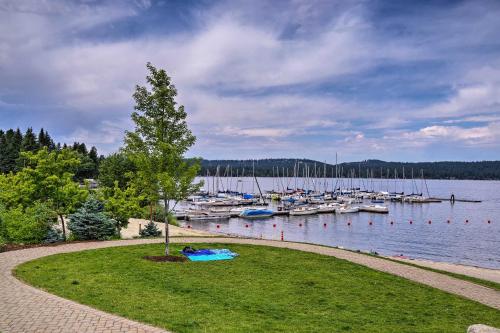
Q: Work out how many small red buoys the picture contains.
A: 14